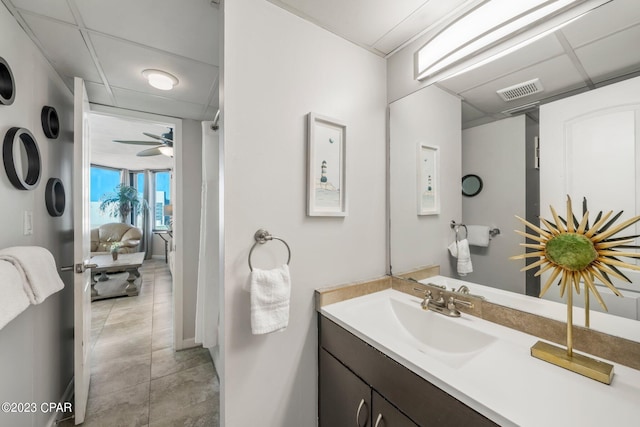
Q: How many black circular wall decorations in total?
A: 4